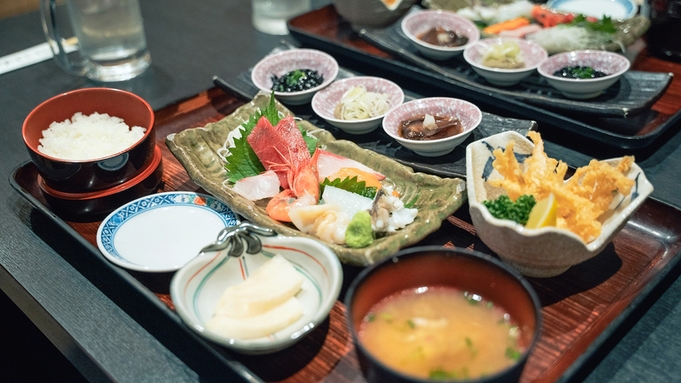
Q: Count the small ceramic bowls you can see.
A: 6